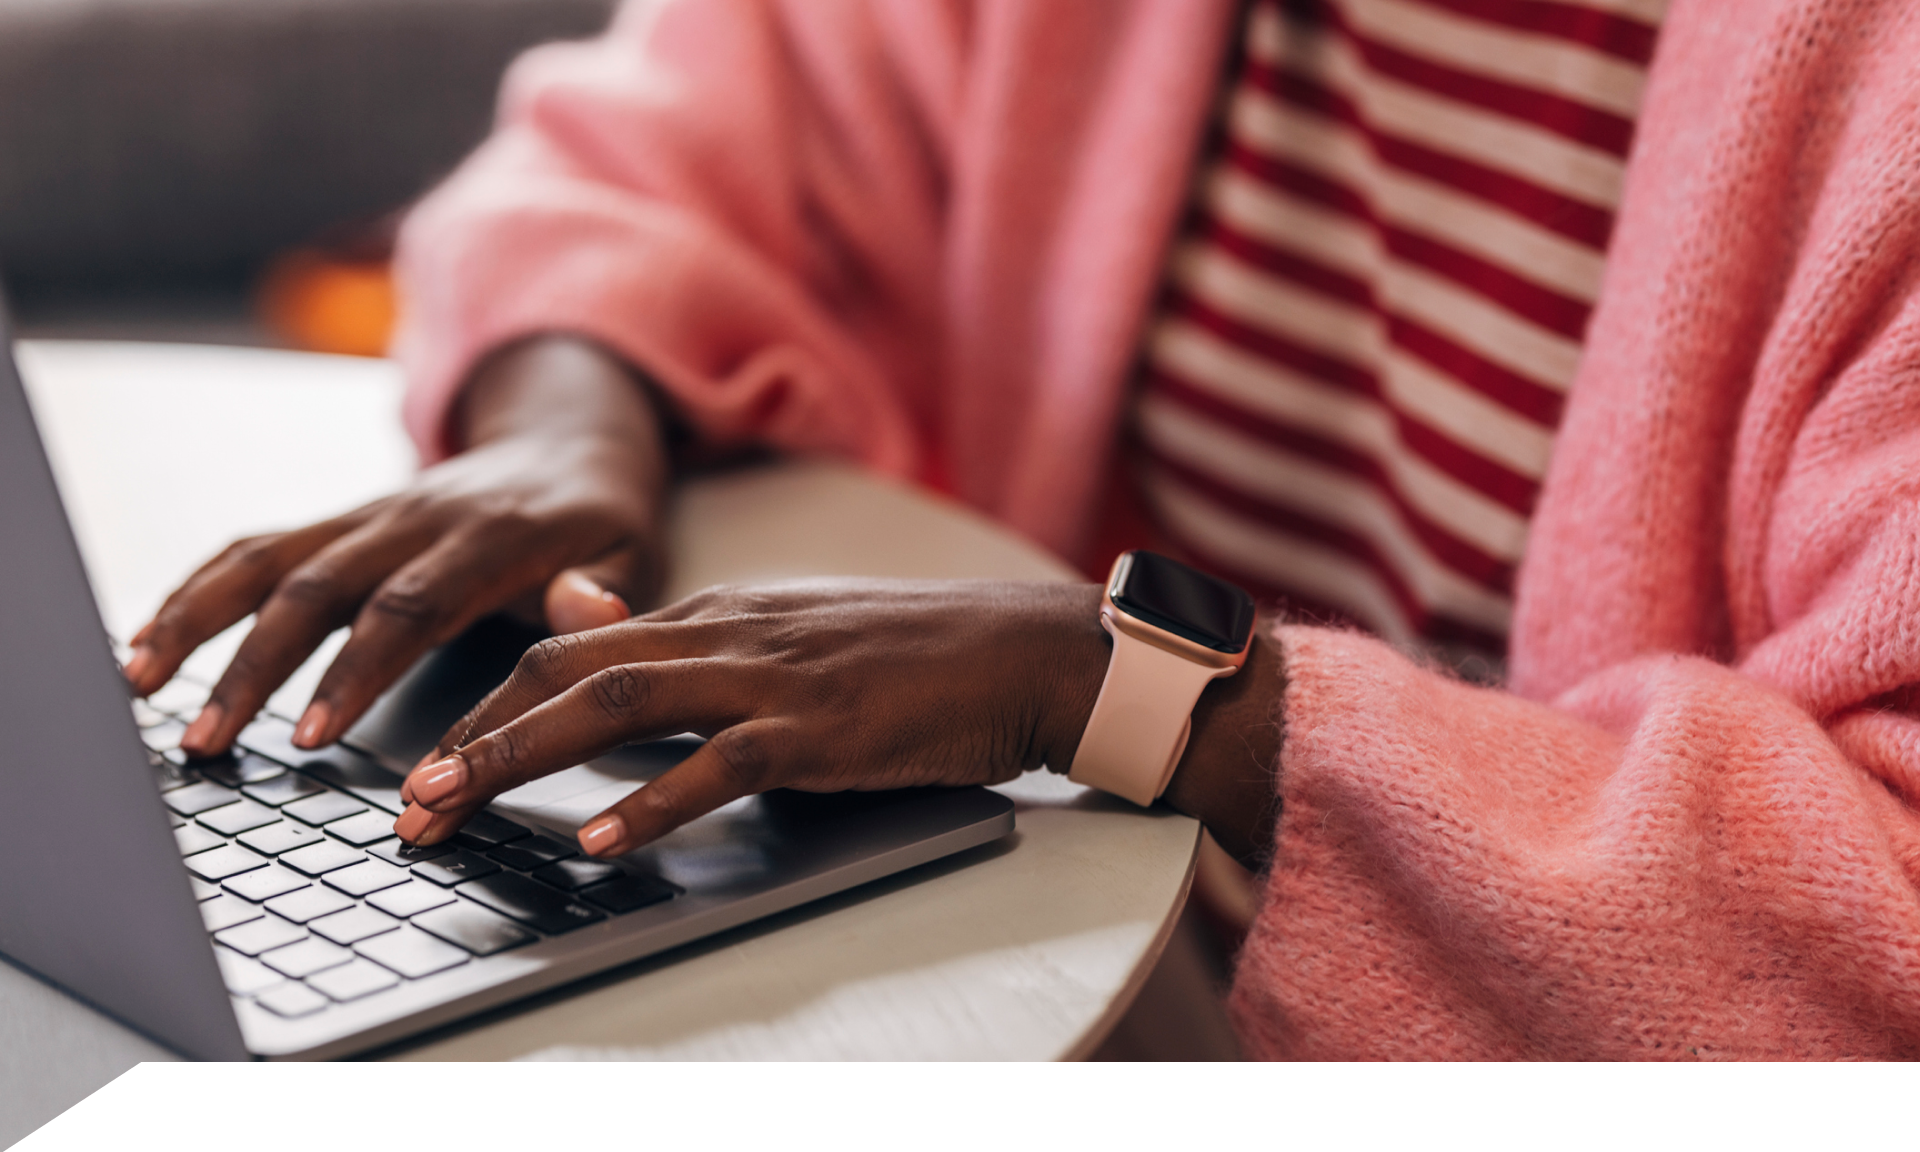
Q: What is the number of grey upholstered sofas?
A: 1